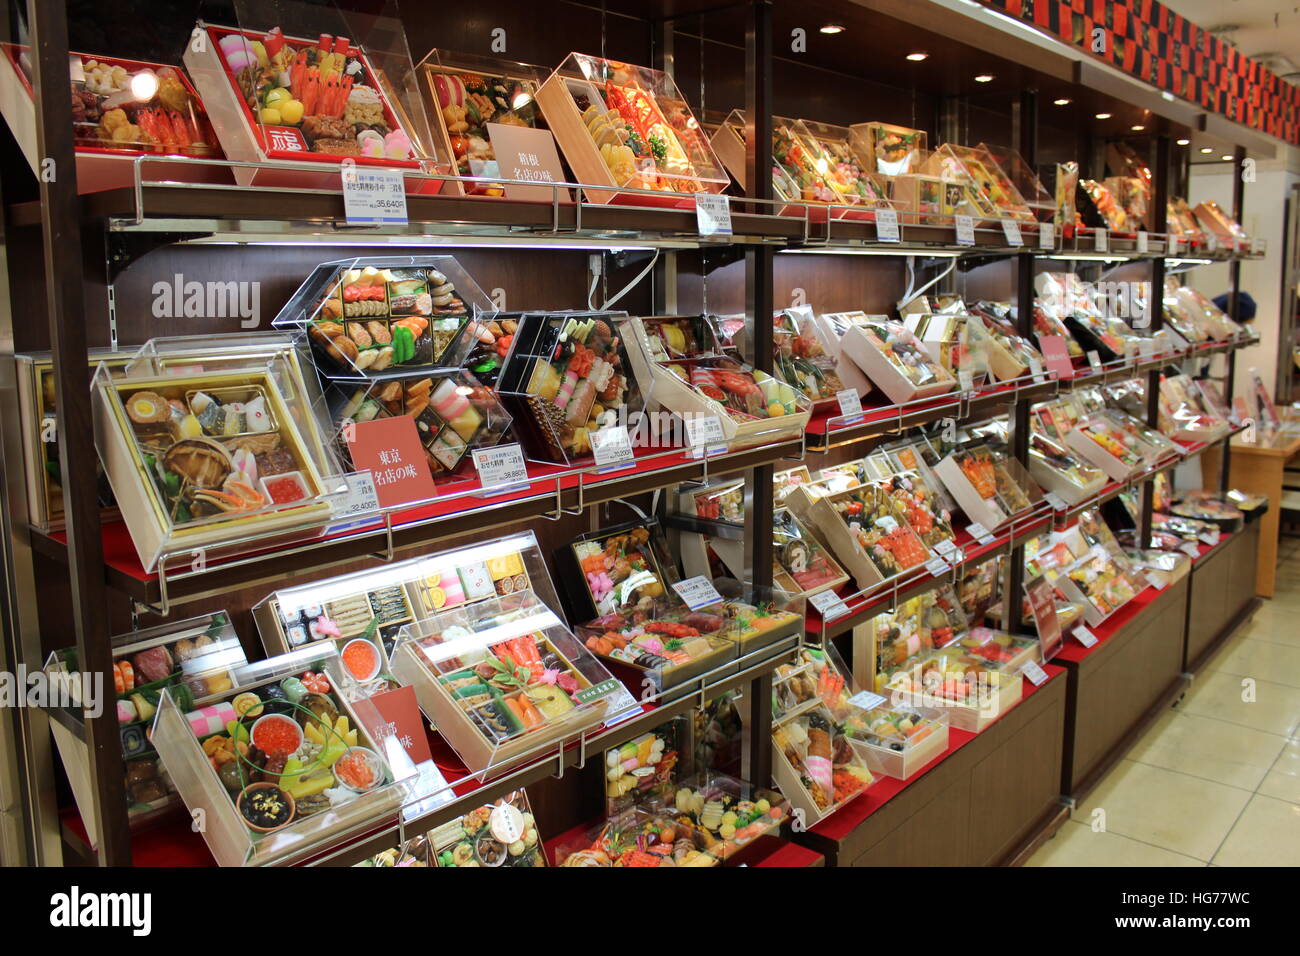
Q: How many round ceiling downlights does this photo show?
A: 9